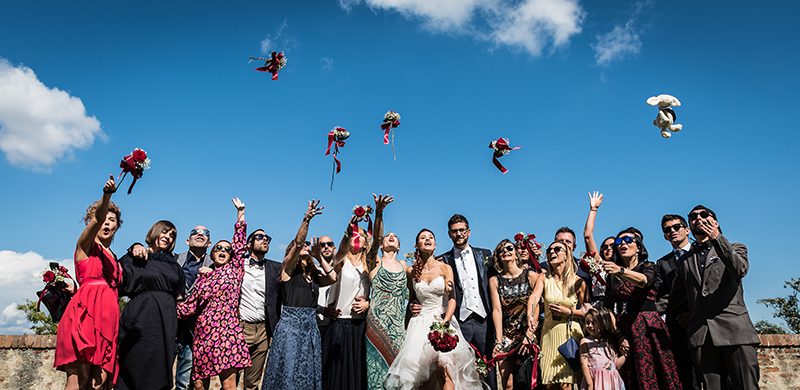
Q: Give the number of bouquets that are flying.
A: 5